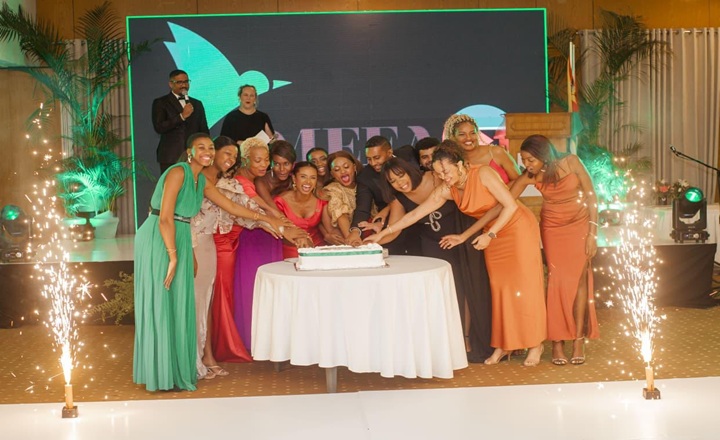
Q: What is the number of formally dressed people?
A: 15